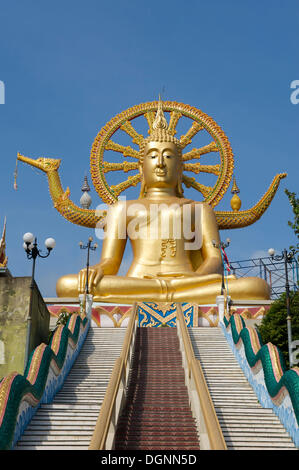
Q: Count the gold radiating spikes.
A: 10